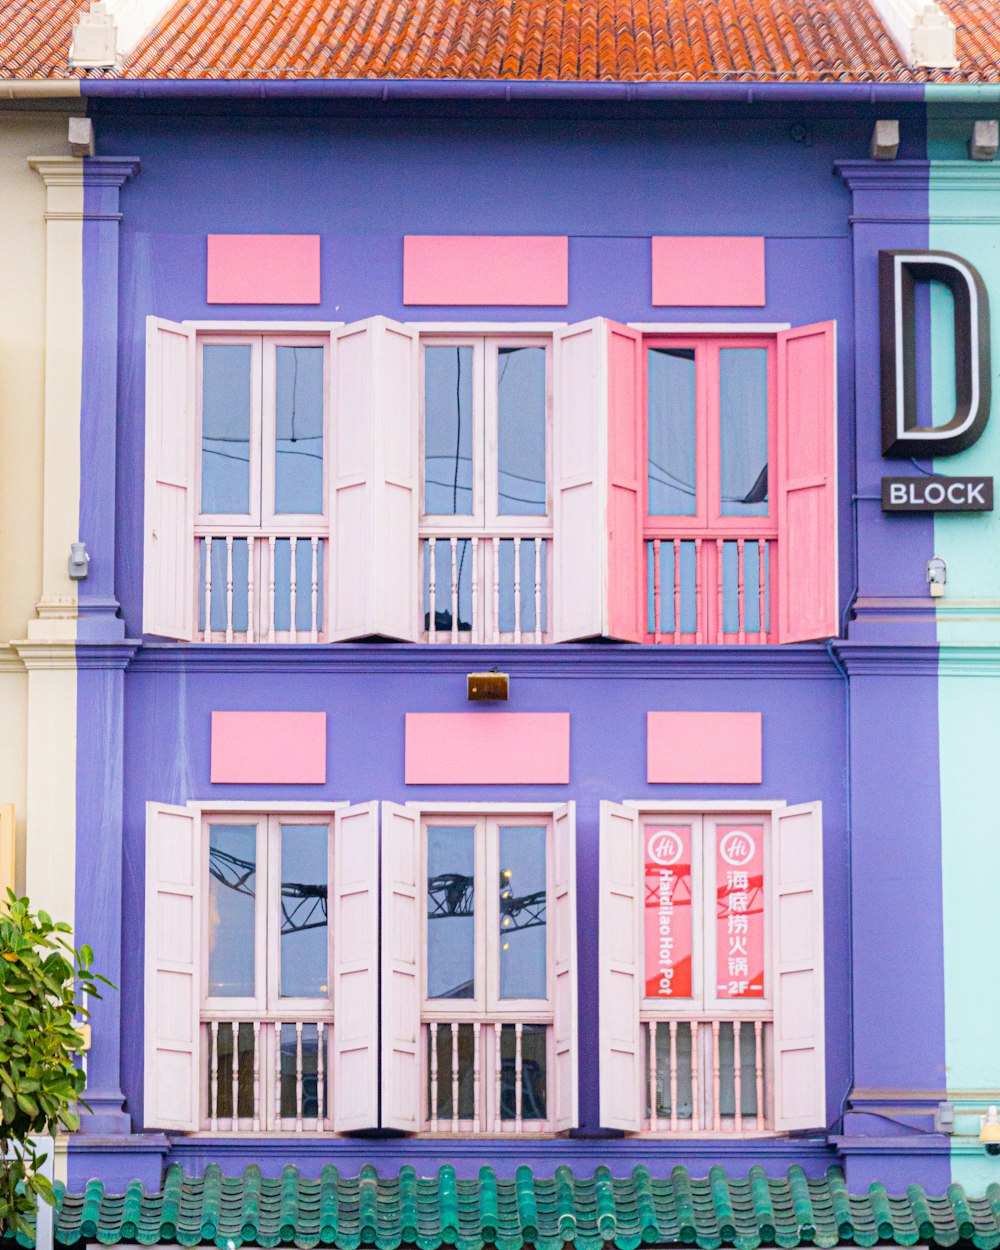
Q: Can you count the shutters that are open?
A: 12